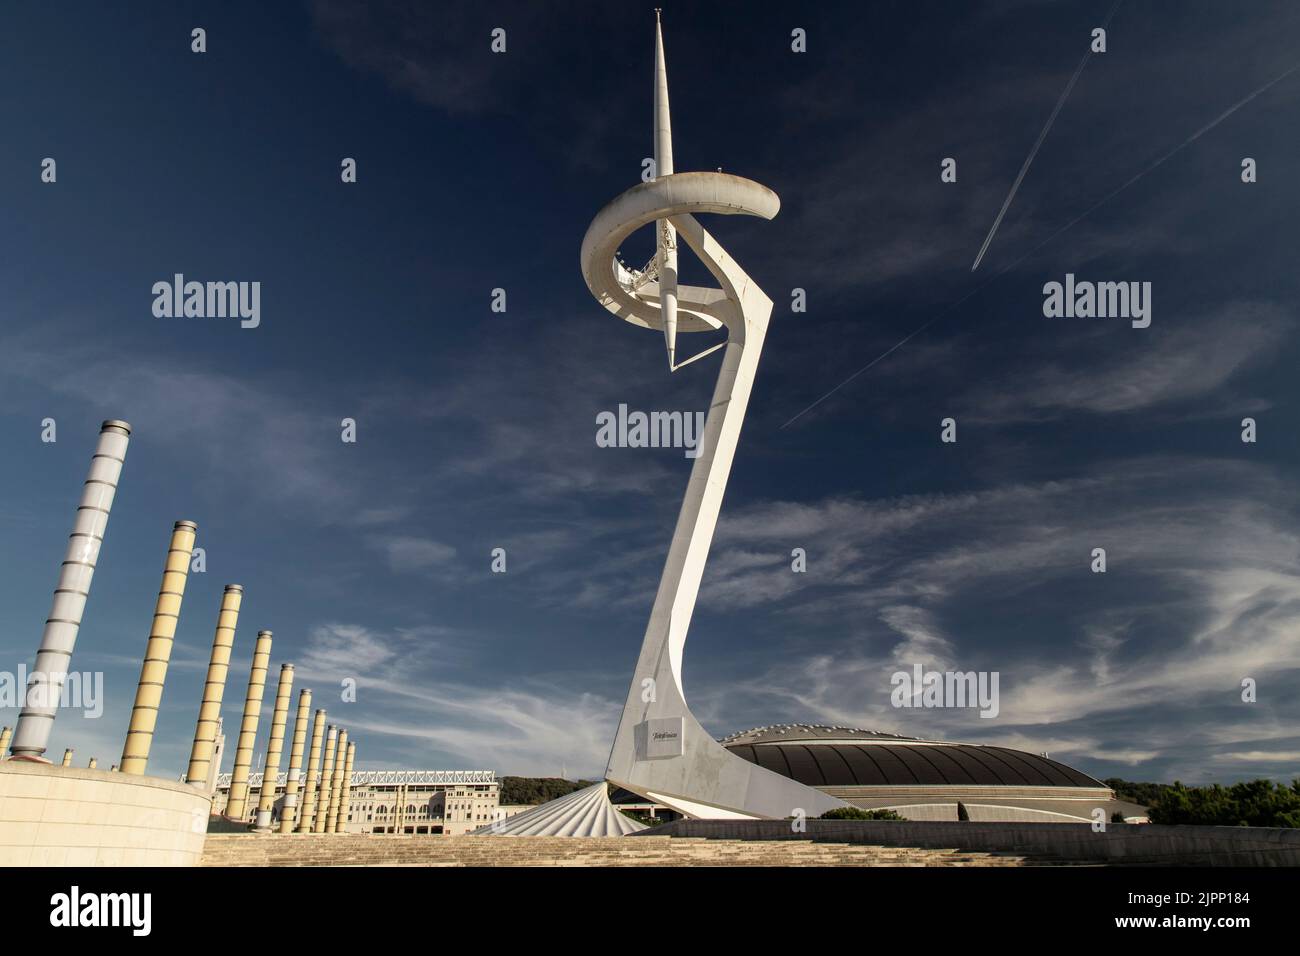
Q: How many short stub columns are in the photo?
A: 4